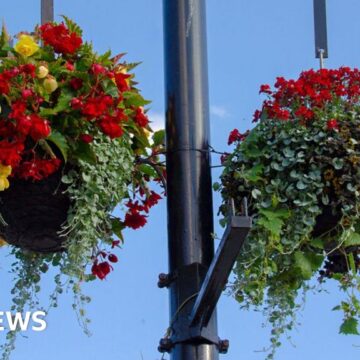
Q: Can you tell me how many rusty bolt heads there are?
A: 3